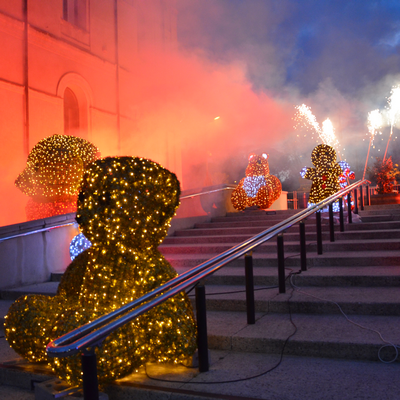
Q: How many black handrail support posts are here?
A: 12